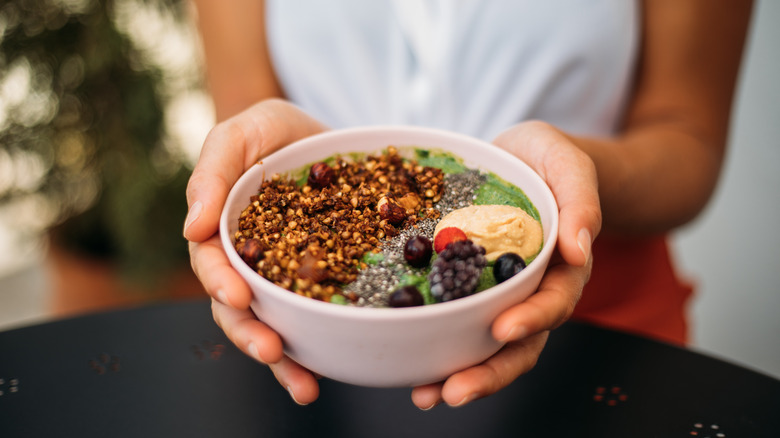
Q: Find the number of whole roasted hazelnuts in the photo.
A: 3